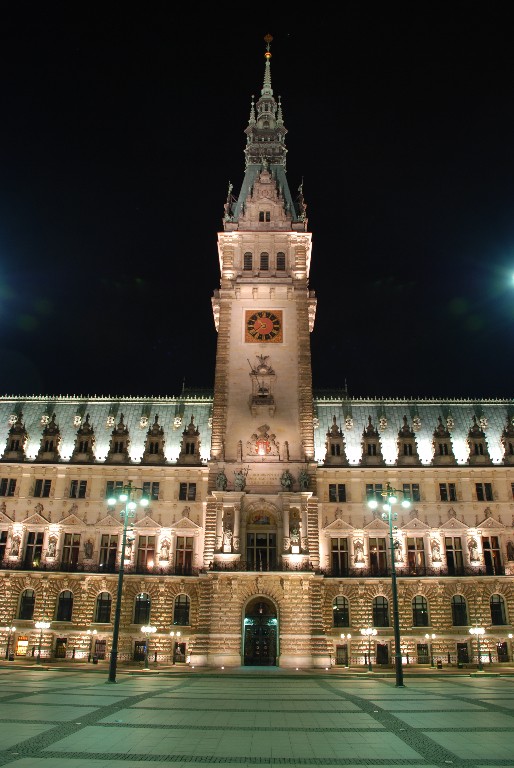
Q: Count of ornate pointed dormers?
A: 12